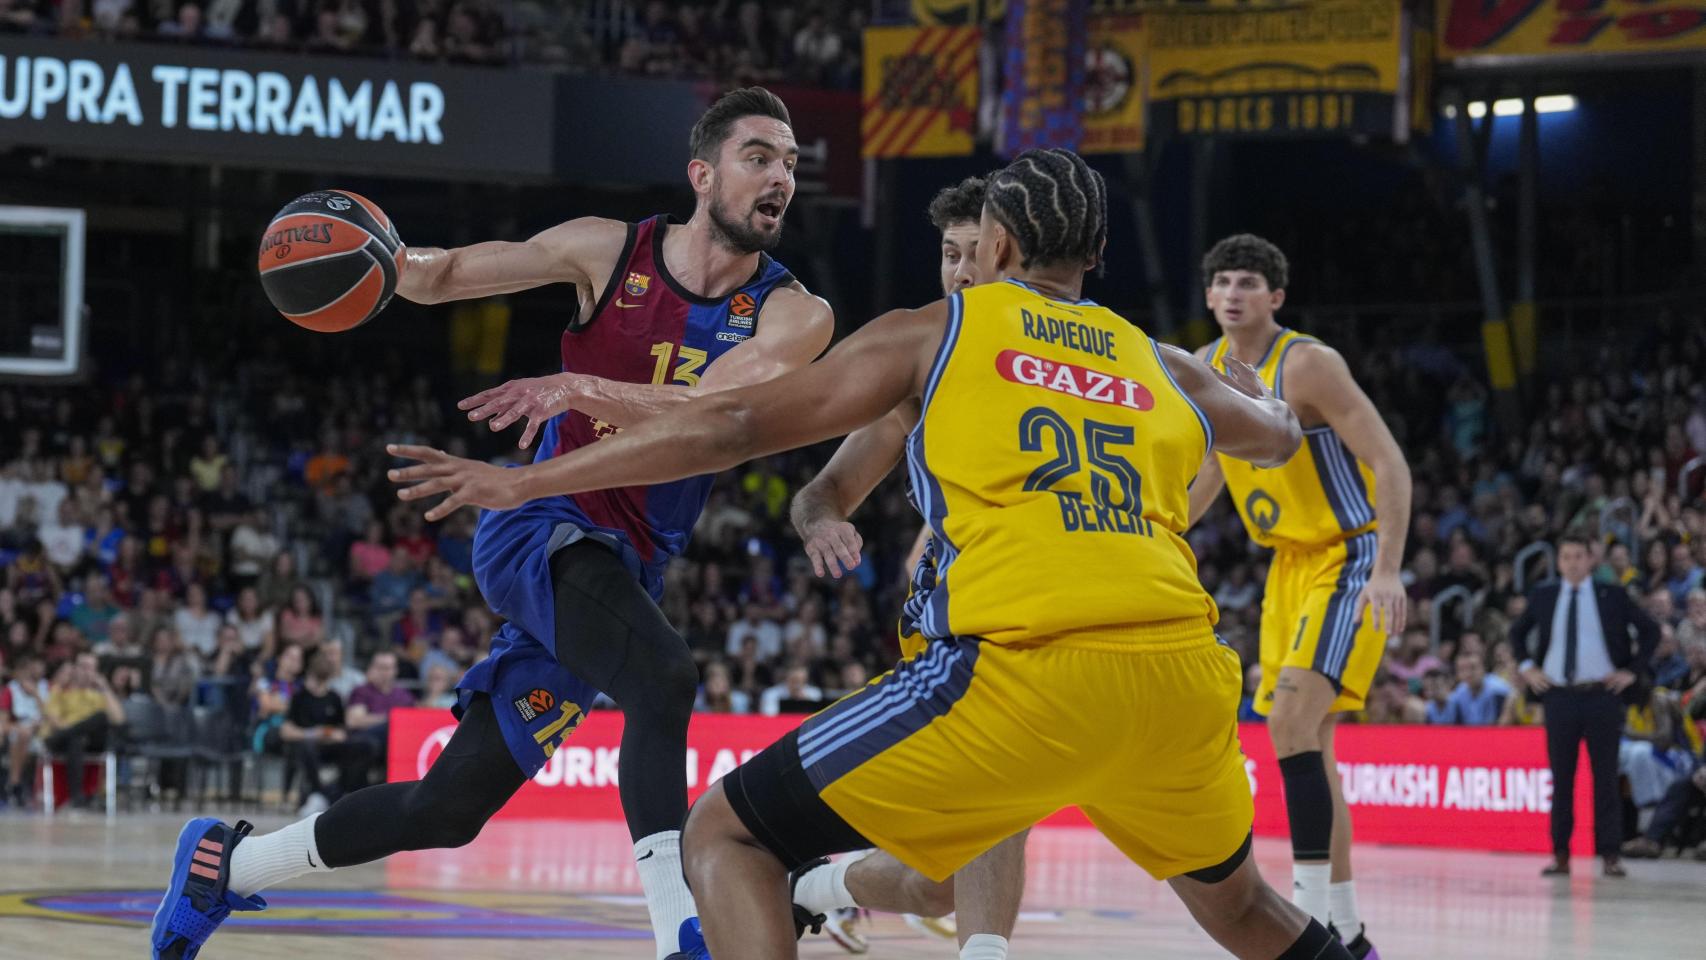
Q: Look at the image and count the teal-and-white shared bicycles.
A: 0